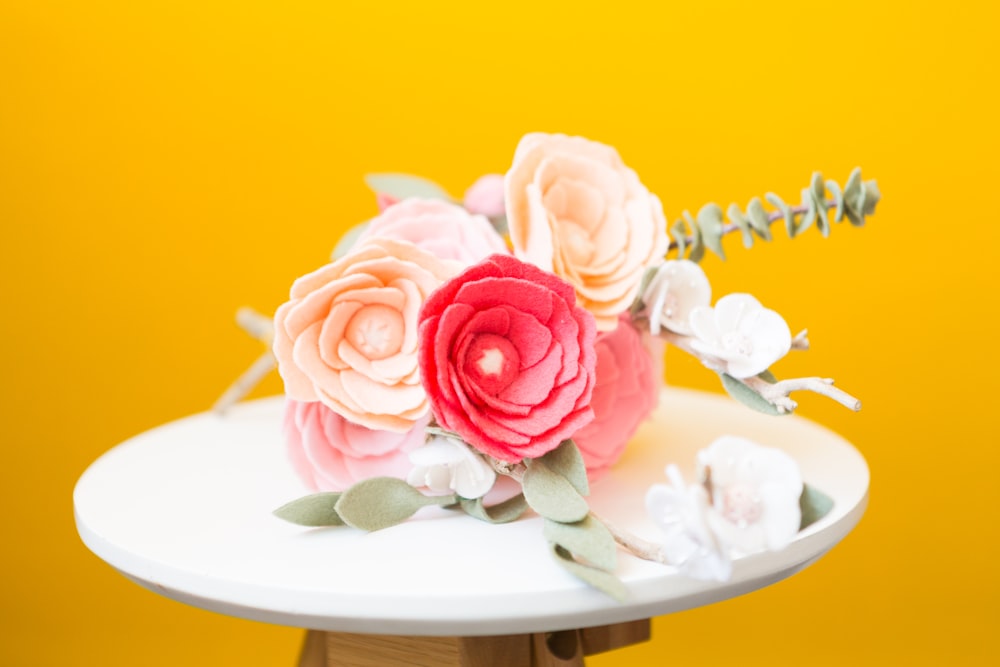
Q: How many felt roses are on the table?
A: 6